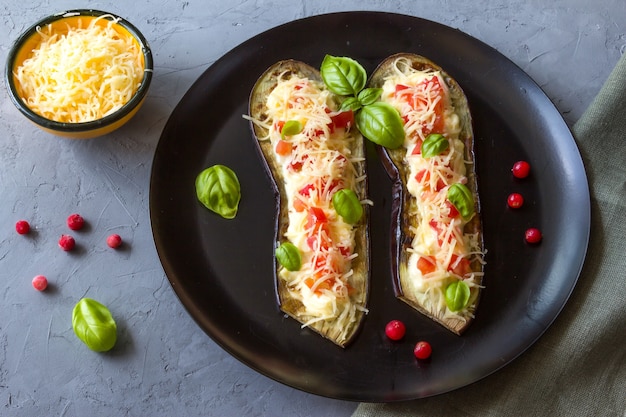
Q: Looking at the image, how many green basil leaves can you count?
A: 12